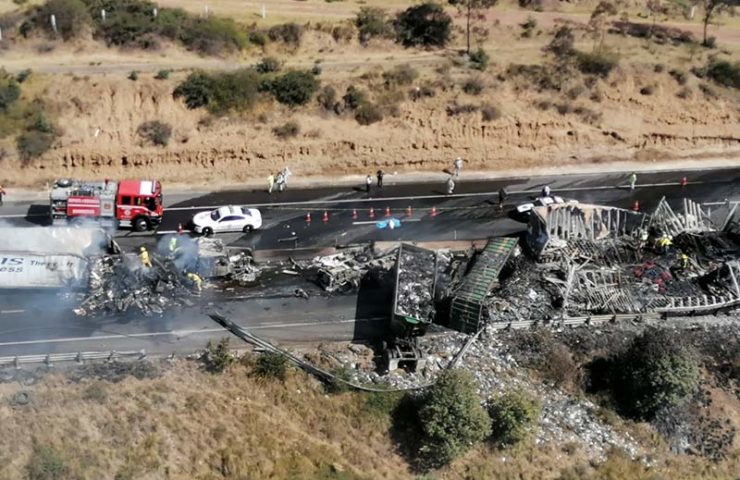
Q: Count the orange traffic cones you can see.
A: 10